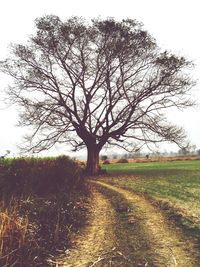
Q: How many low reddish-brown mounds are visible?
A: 2